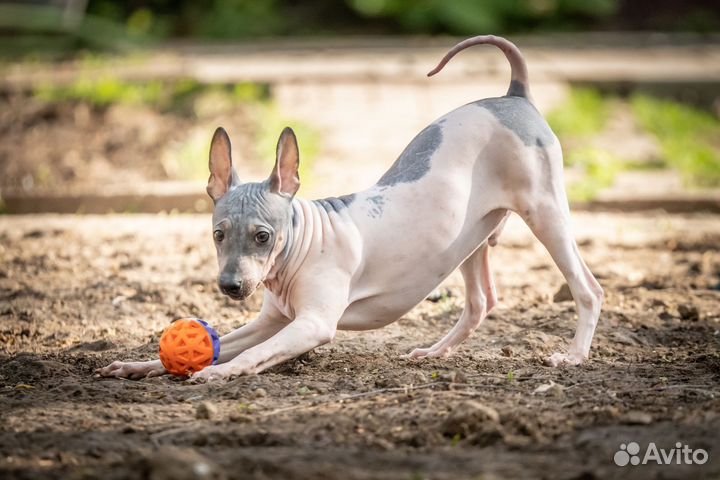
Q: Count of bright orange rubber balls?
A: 1